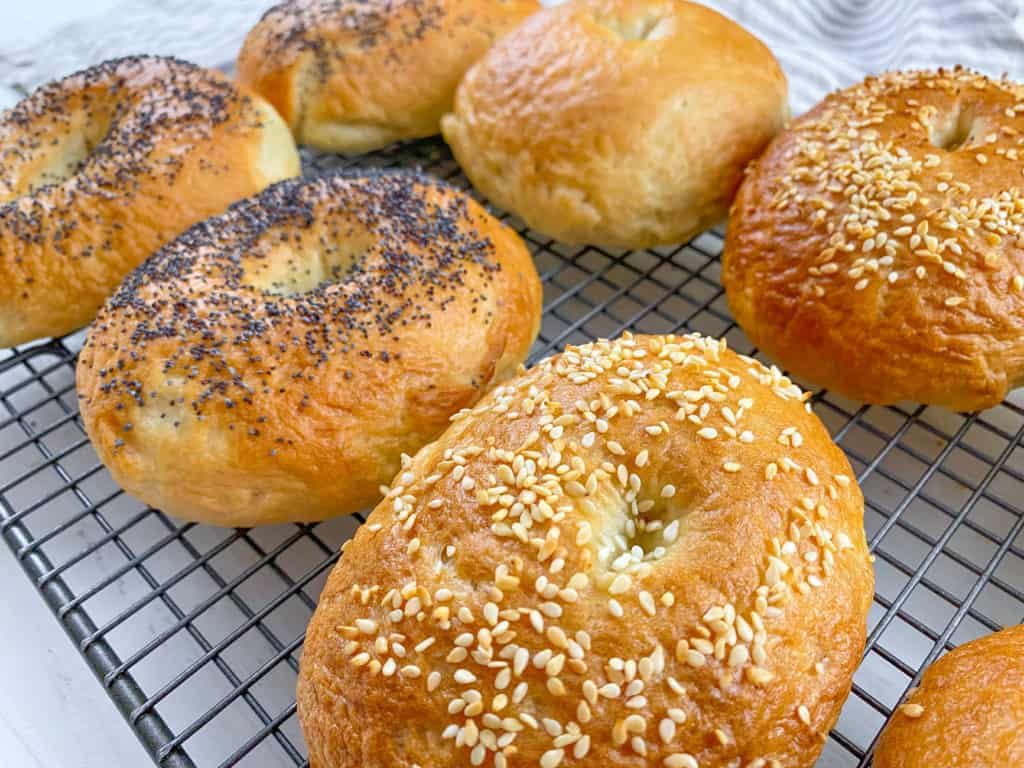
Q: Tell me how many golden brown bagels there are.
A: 7